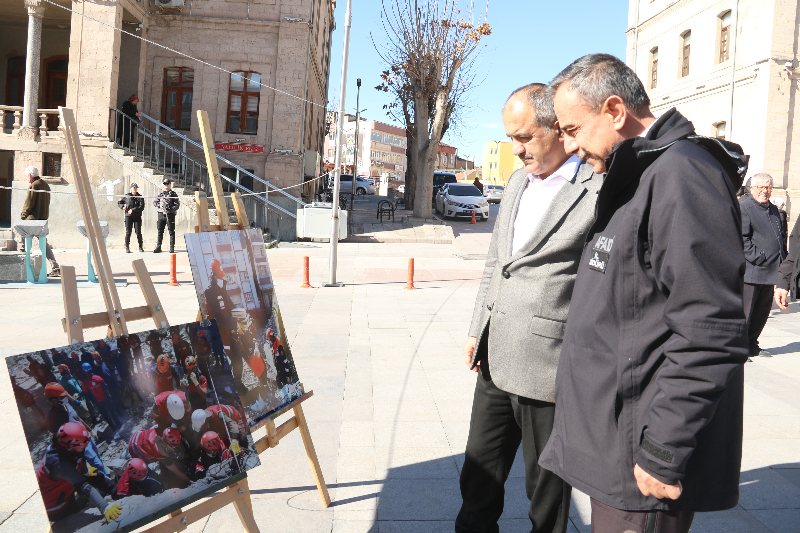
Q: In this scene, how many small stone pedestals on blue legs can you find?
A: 2